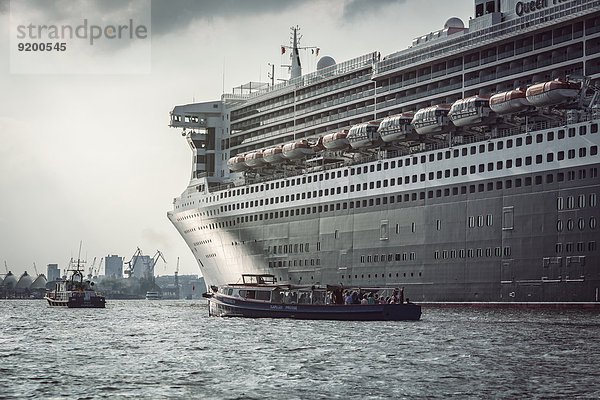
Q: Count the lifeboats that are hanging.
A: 11